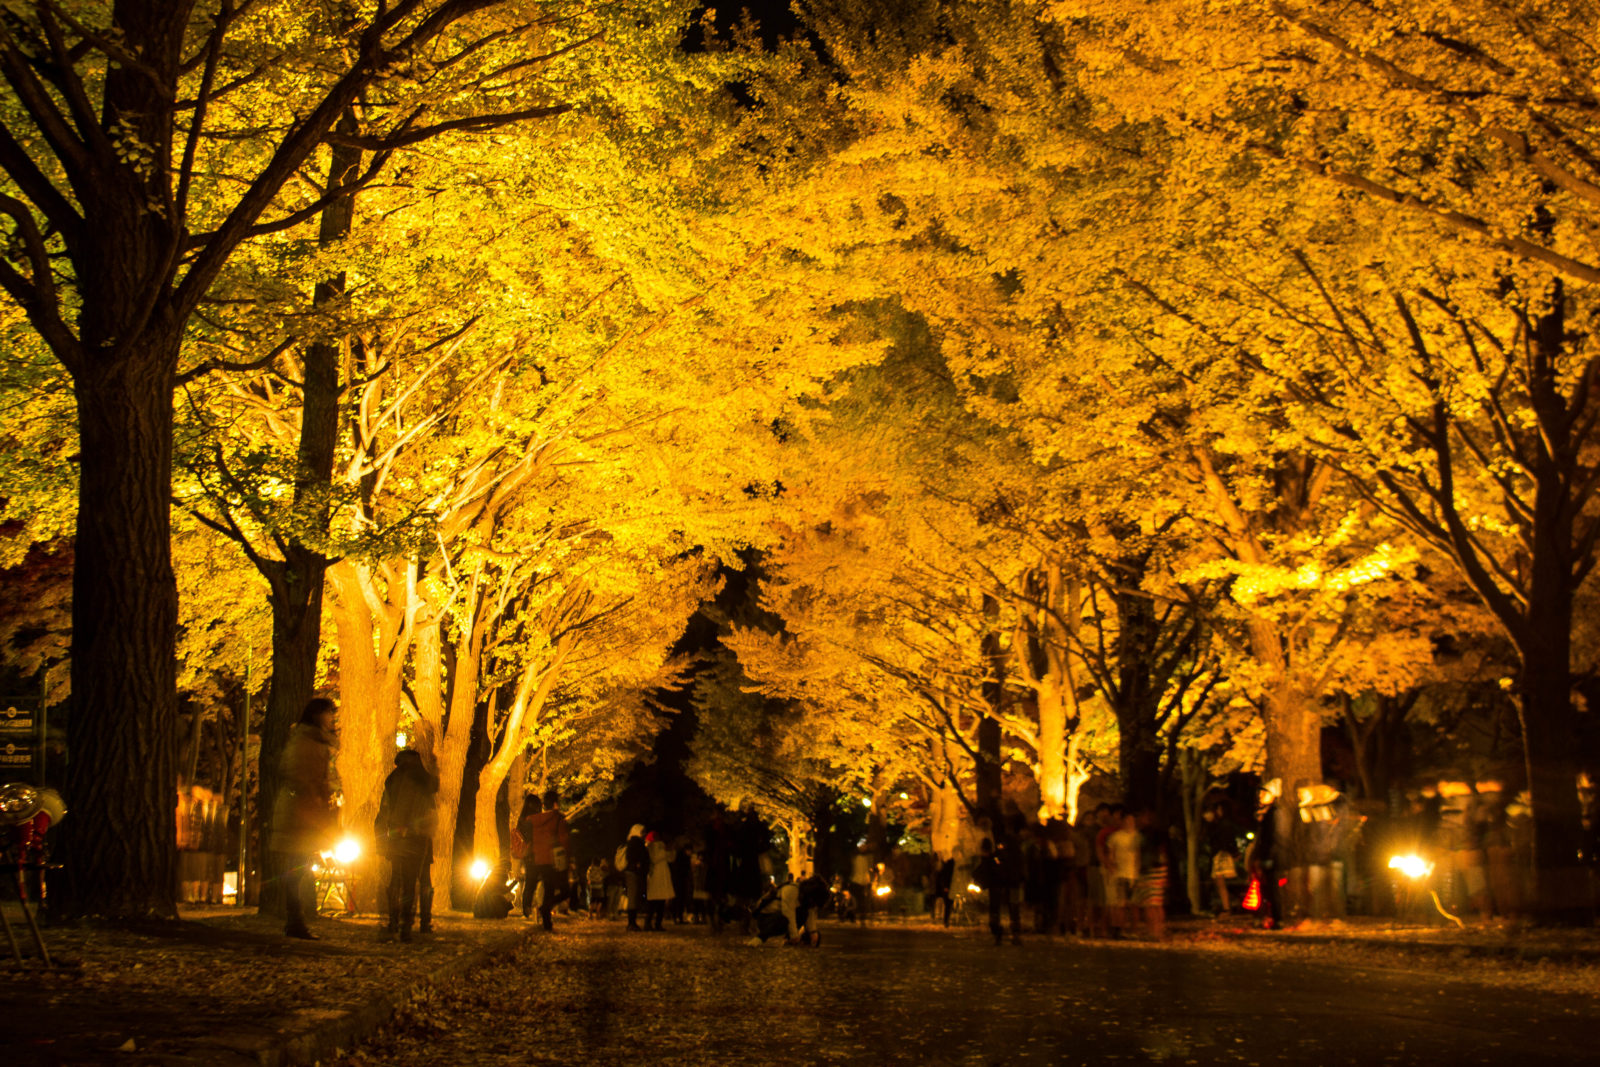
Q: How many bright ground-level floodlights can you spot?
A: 3